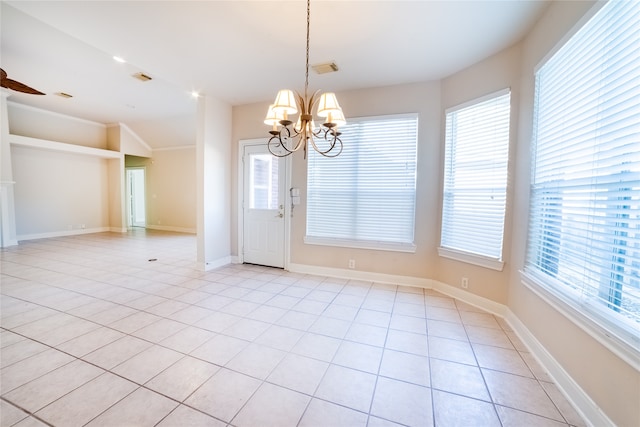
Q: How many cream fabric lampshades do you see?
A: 5